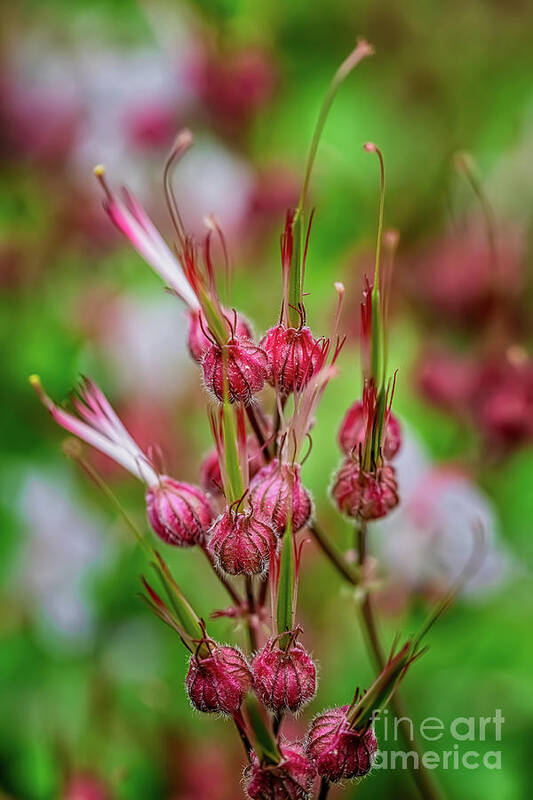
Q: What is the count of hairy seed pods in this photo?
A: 13